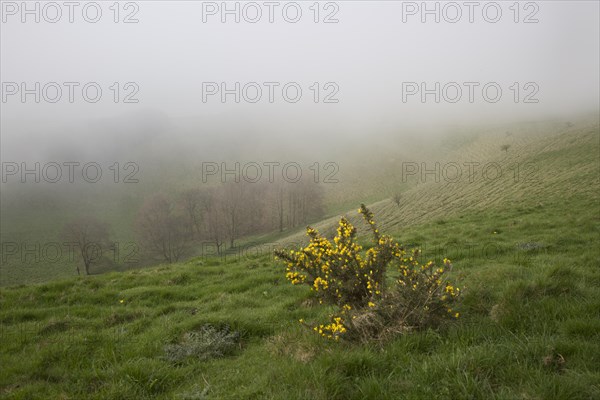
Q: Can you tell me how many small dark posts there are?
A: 1